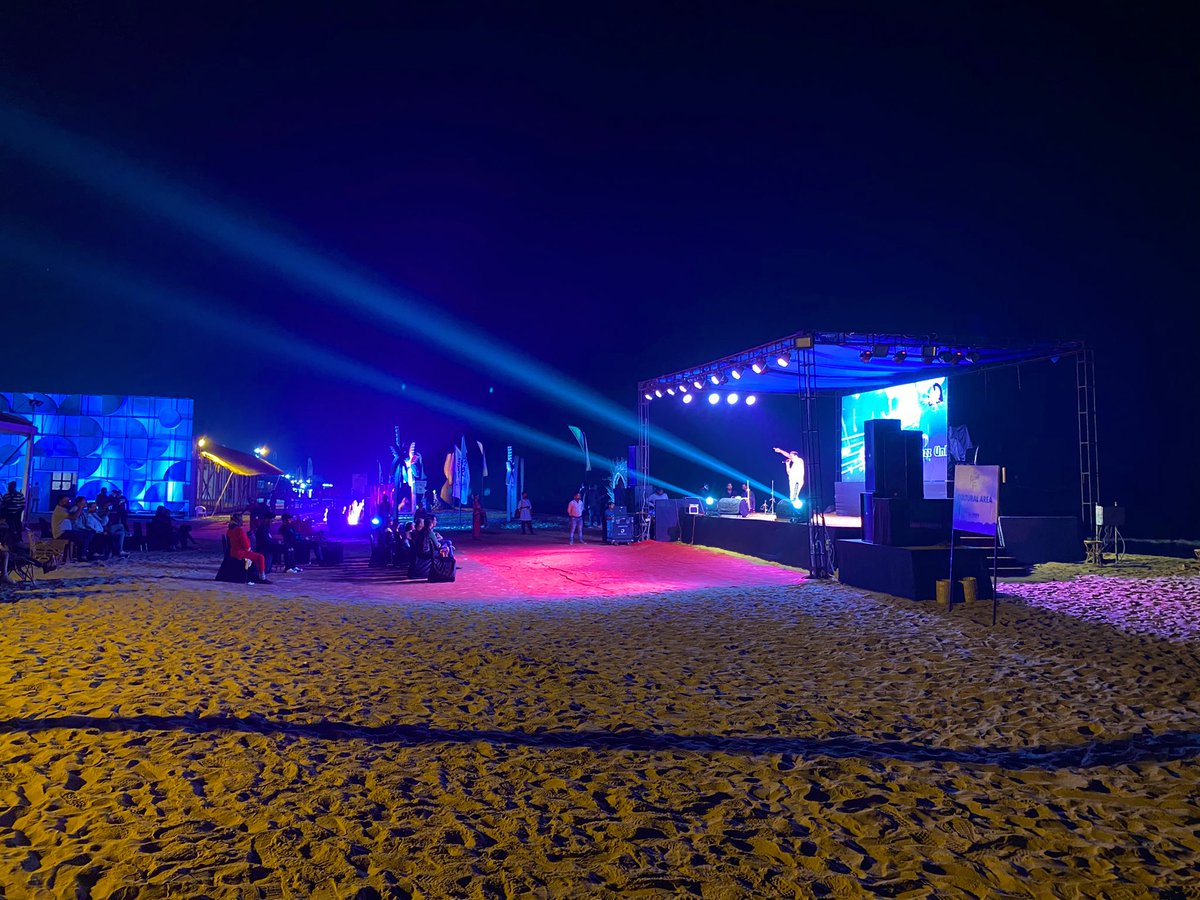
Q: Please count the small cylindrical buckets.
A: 2